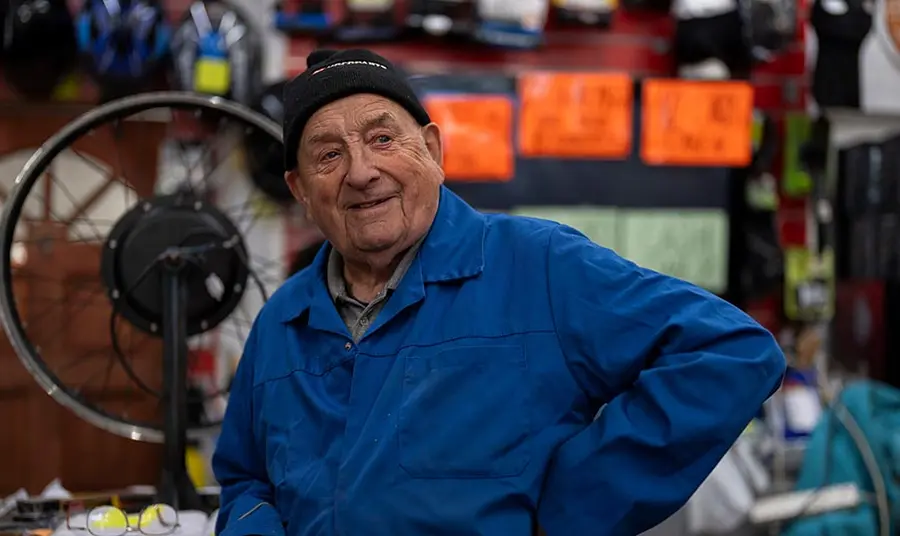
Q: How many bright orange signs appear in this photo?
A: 3